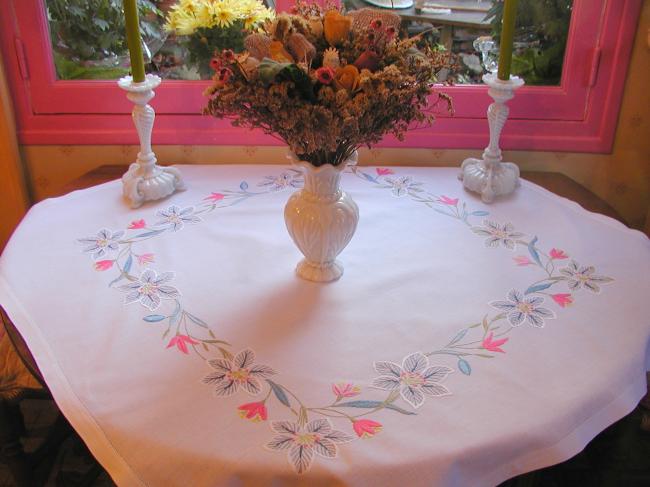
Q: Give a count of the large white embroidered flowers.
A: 11